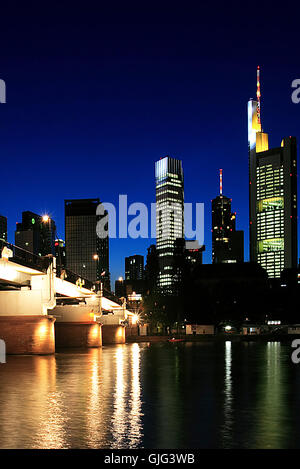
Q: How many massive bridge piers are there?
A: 3